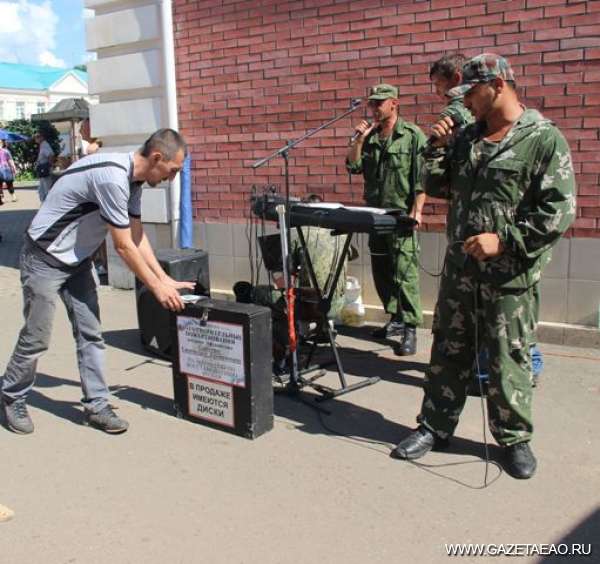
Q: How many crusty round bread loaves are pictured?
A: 0